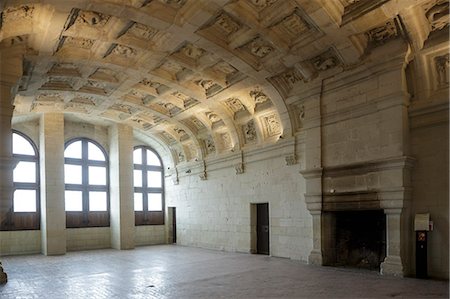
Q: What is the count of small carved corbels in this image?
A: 4